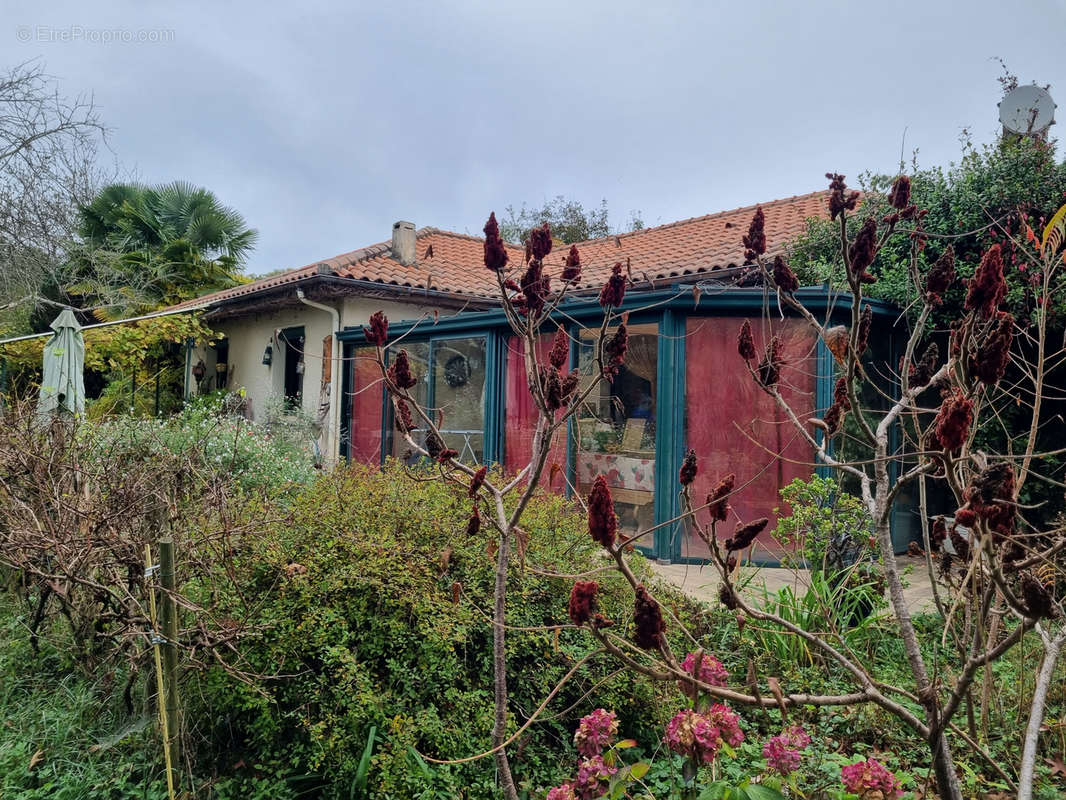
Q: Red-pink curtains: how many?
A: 3